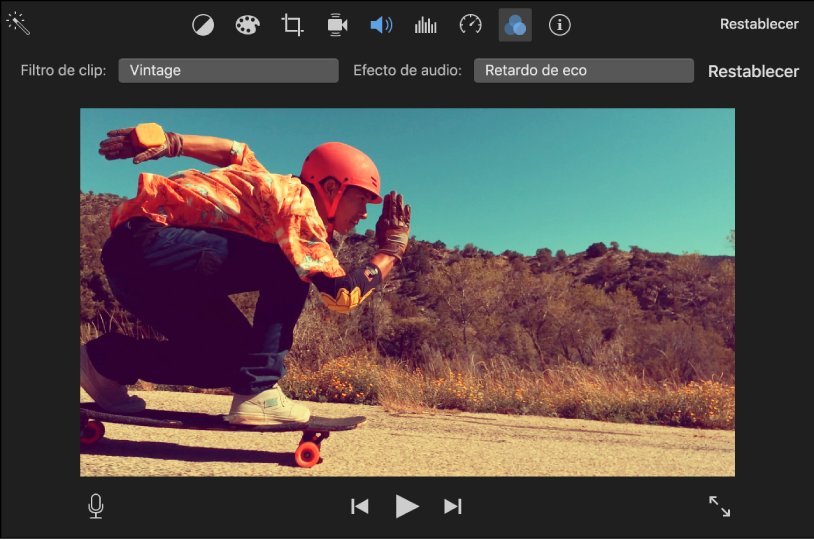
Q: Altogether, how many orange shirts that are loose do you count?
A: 1